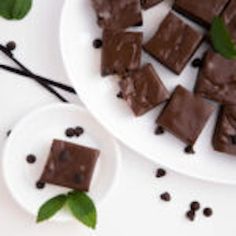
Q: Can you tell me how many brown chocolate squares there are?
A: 11